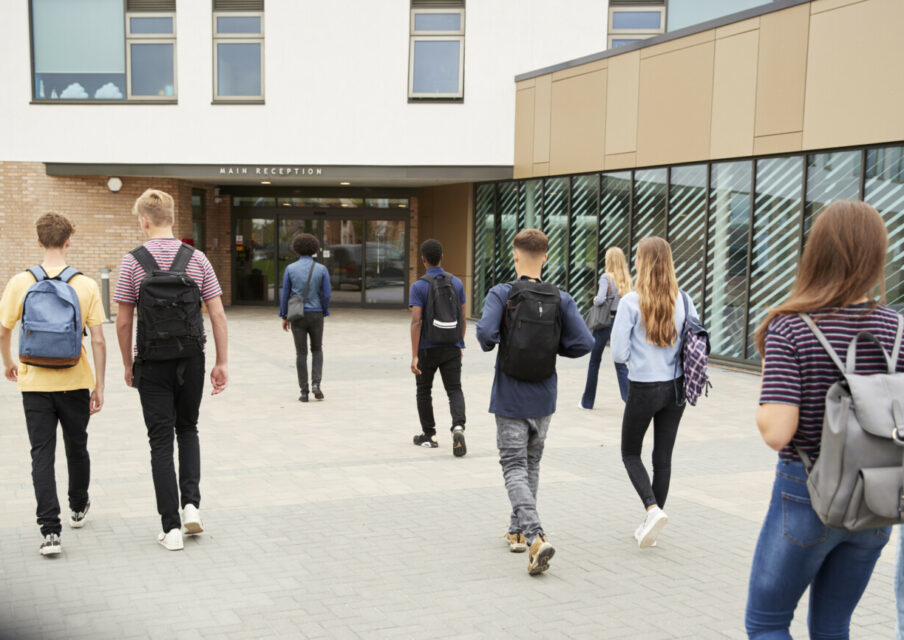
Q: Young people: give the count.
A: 8